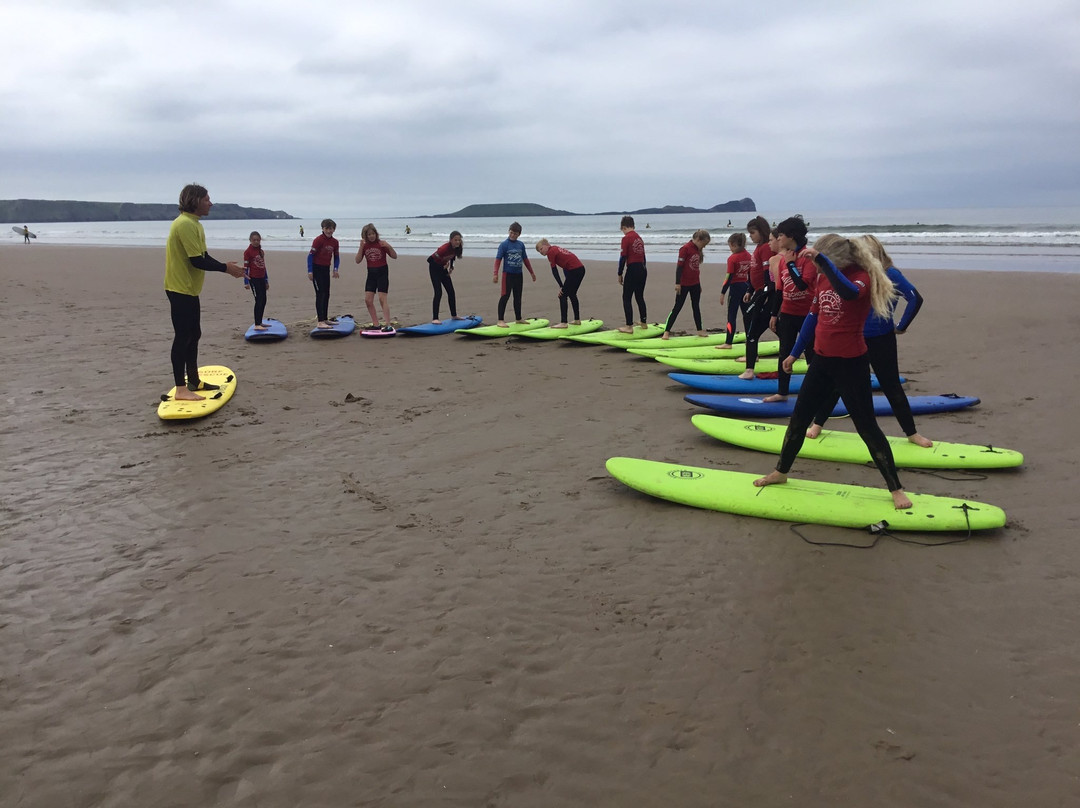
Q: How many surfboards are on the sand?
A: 15